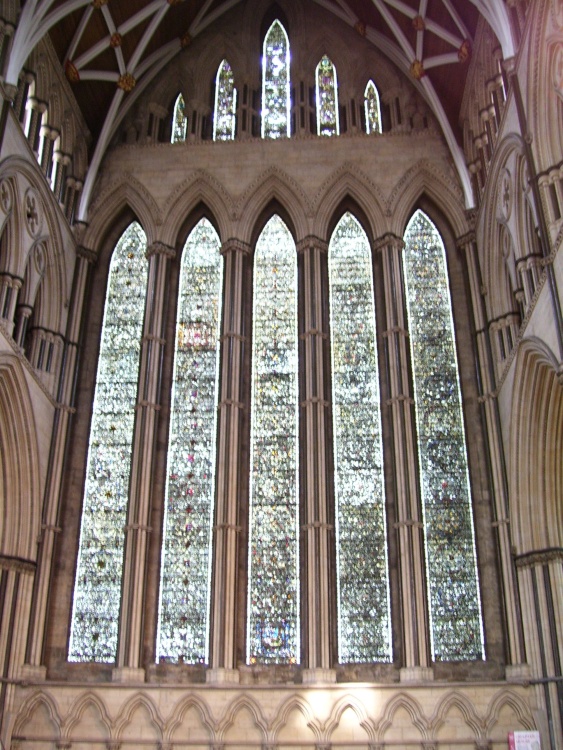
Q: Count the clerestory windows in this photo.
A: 5